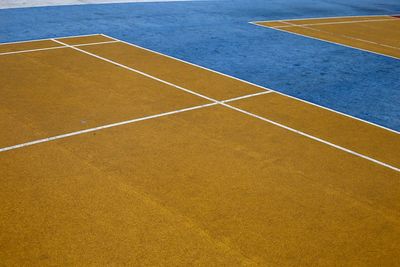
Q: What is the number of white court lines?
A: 9